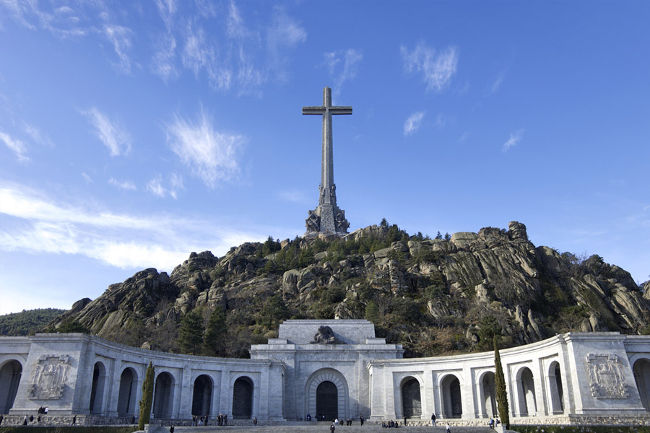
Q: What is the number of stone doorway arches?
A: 13